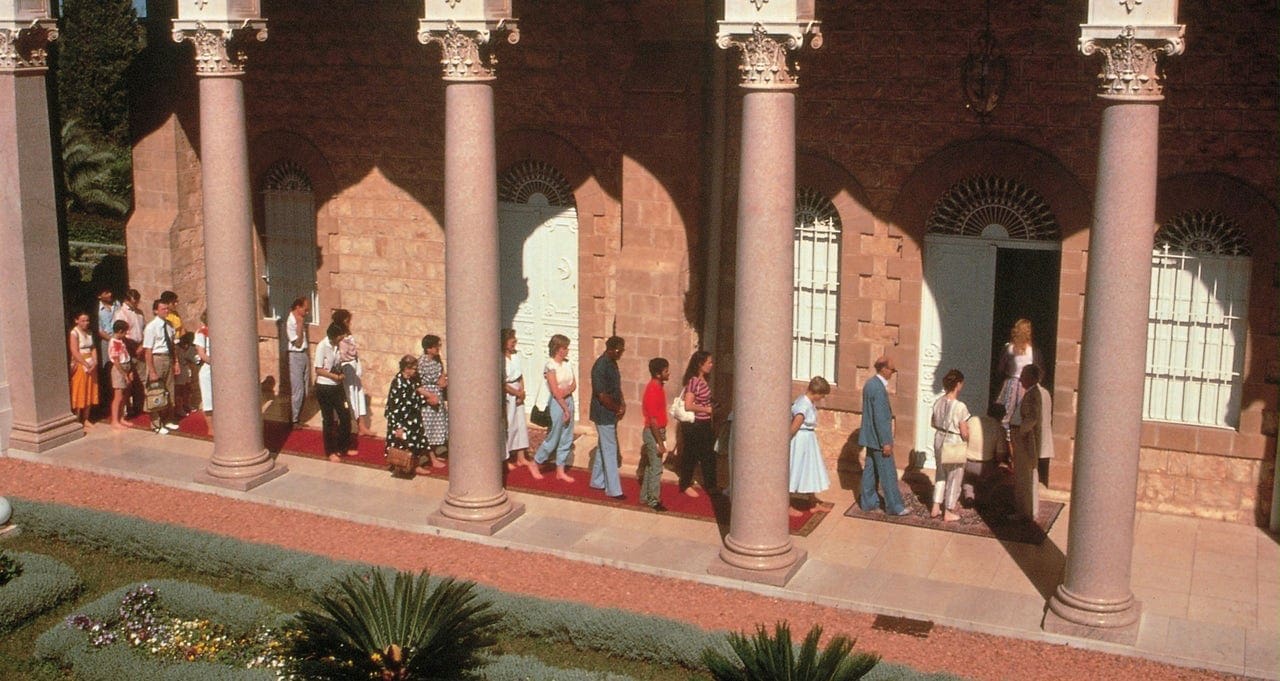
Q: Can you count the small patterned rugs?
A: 1